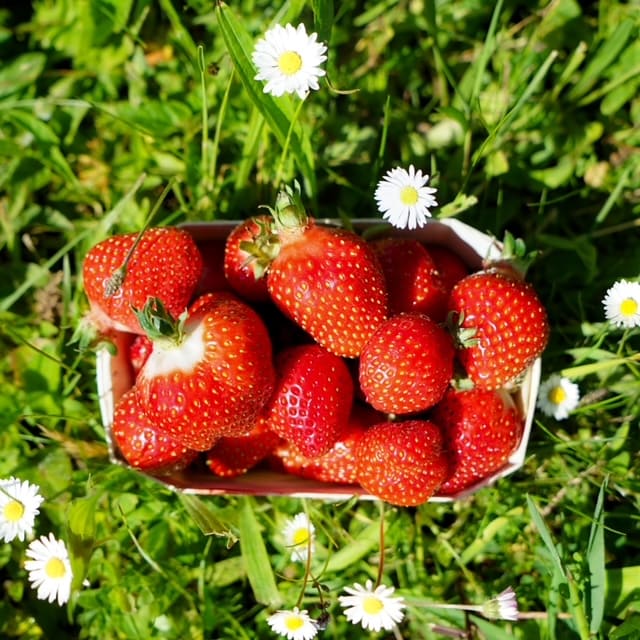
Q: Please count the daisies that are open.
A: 9